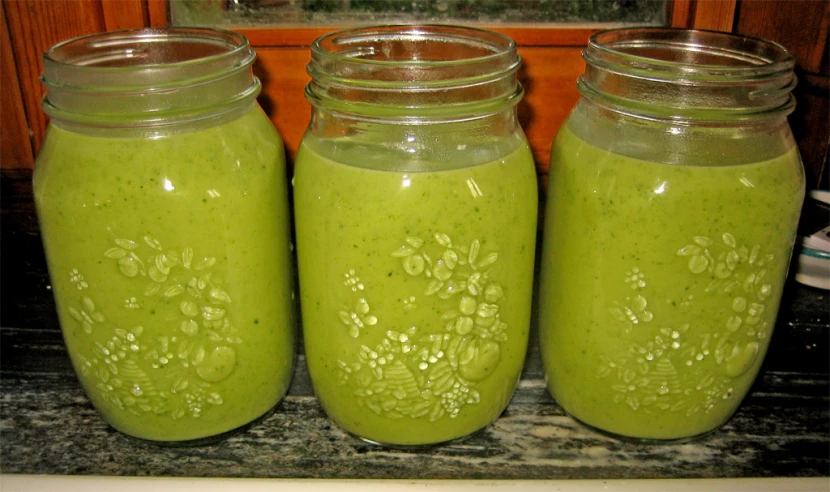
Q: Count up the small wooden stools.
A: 0